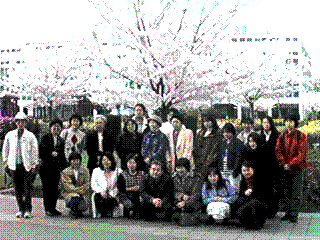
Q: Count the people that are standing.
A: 15